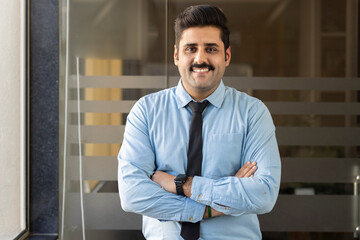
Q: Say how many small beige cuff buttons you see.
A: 4